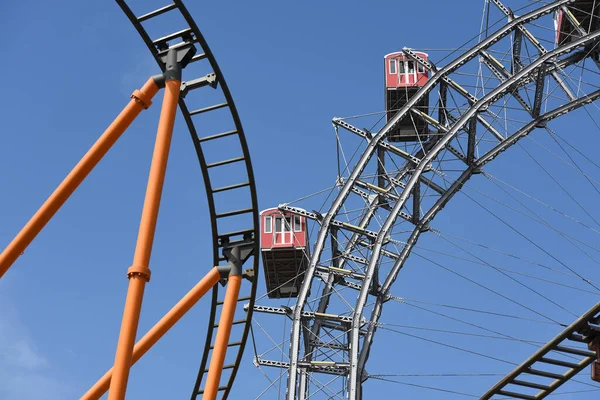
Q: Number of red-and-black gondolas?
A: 3